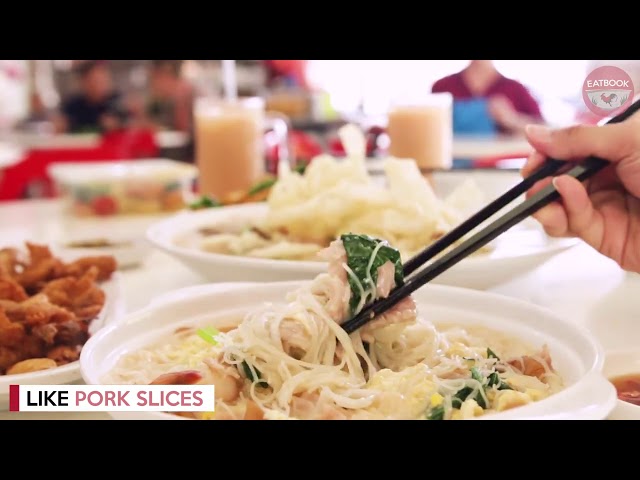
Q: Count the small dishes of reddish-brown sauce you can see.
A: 1